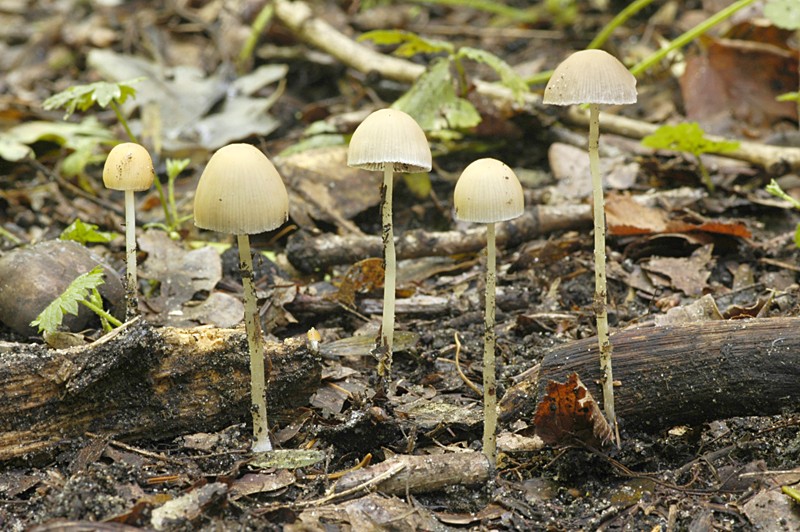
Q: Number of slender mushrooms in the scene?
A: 5